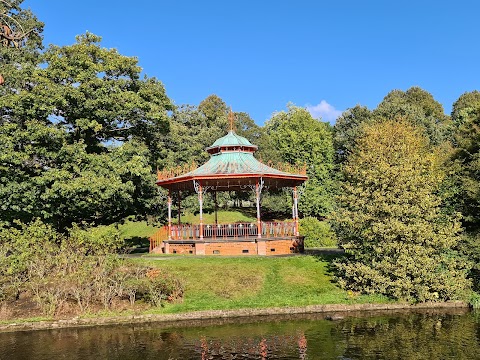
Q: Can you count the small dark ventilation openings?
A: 6